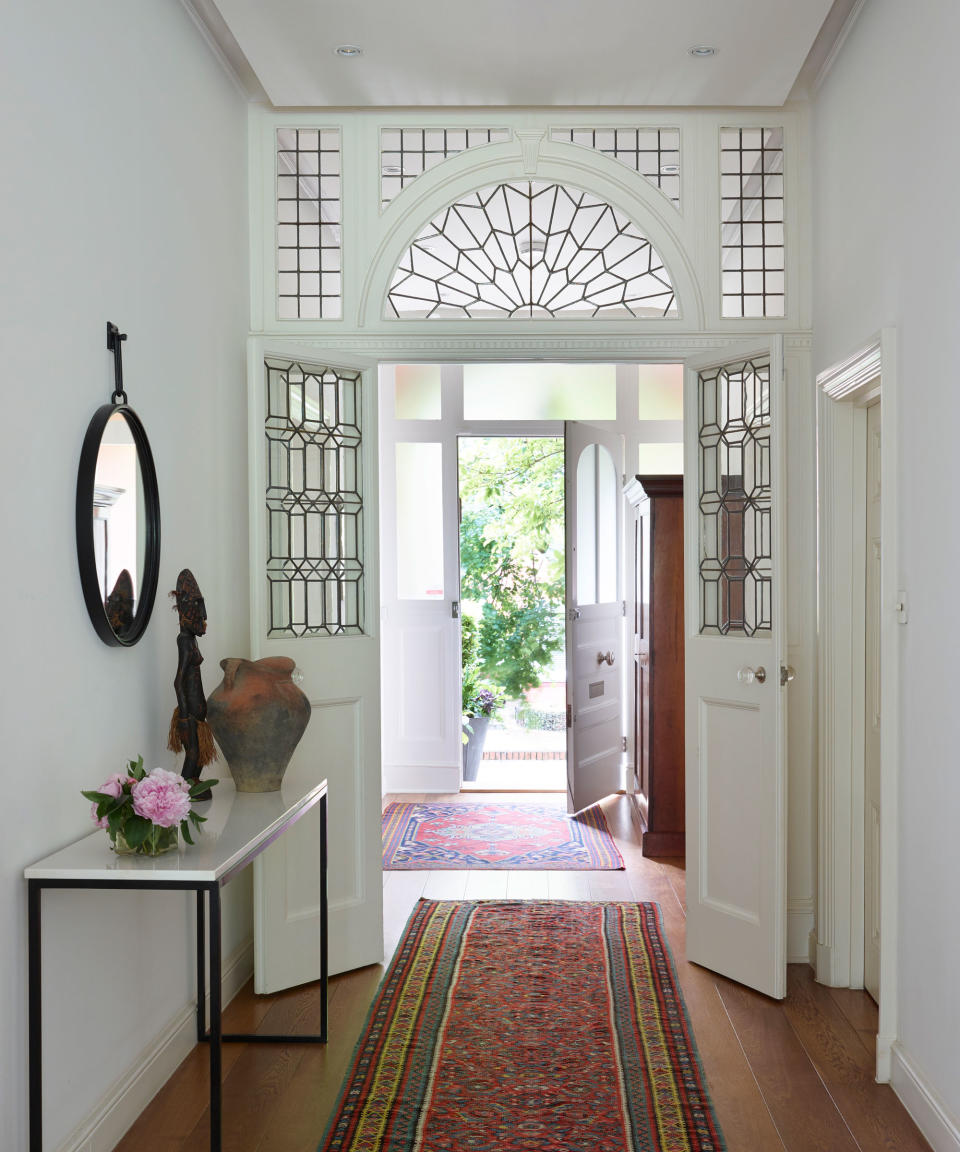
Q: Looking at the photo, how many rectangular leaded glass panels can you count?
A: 4